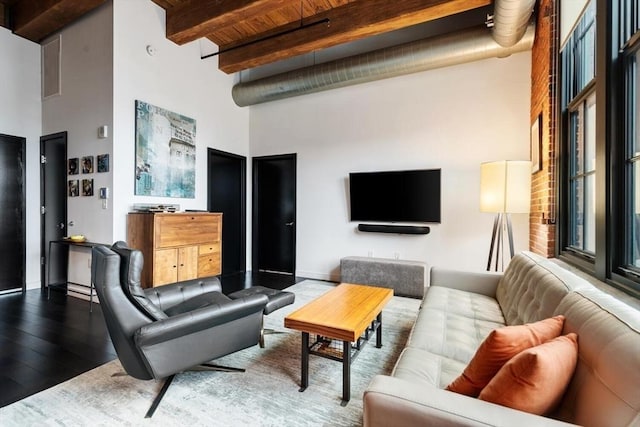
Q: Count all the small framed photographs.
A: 5